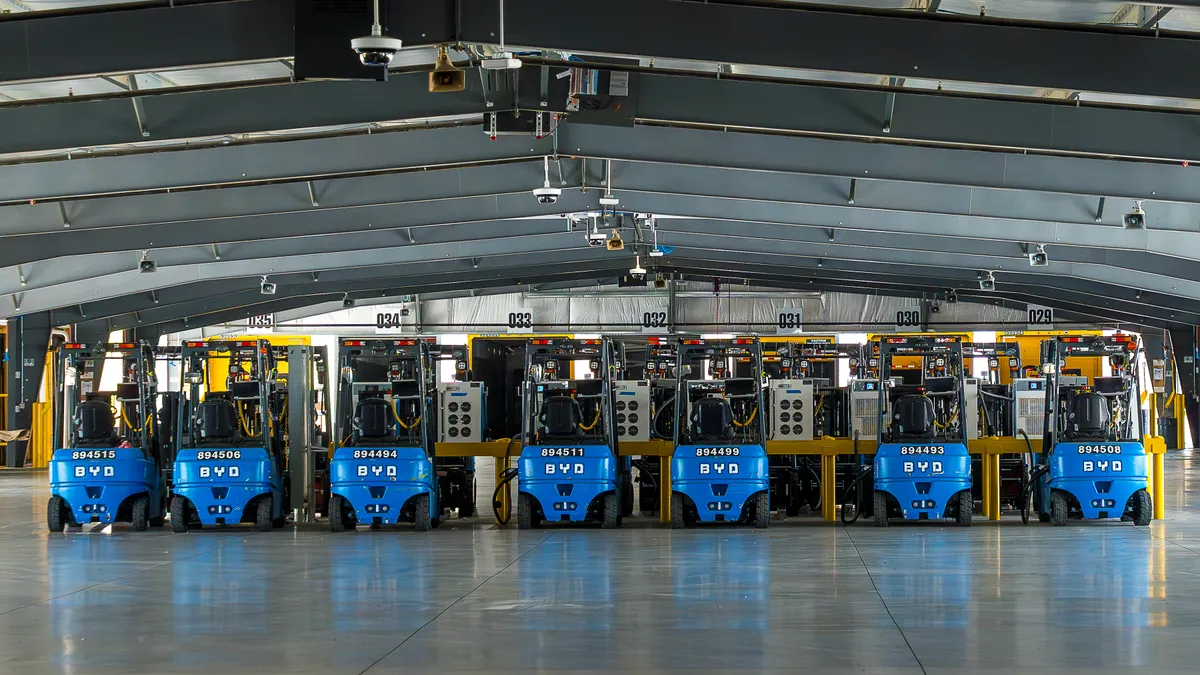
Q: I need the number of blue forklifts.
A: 7